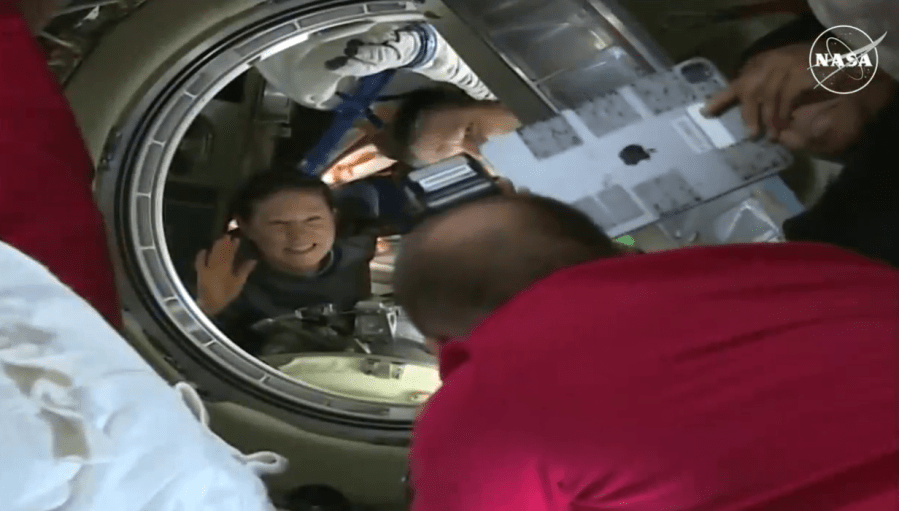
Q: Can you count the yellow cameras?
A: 0